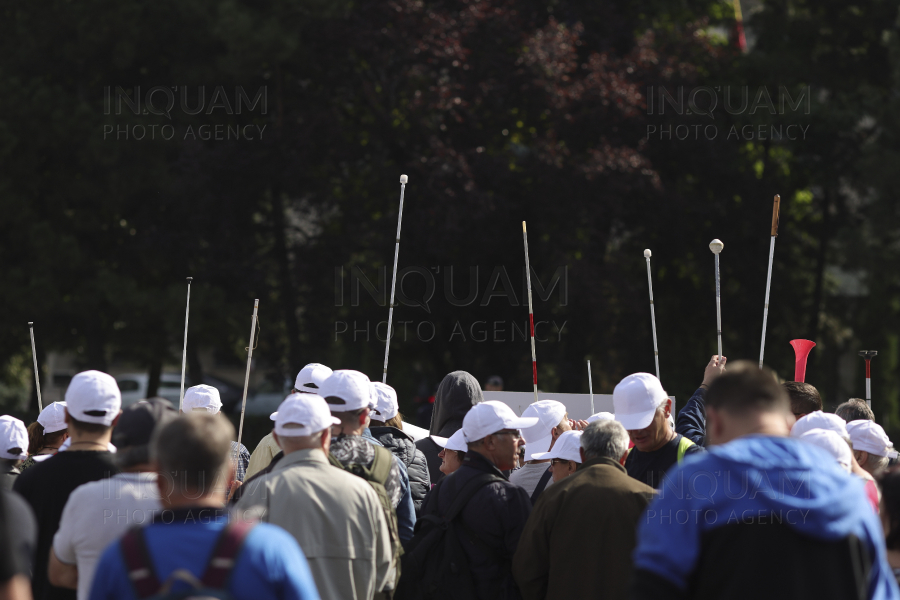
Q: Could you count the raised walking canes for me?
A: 10